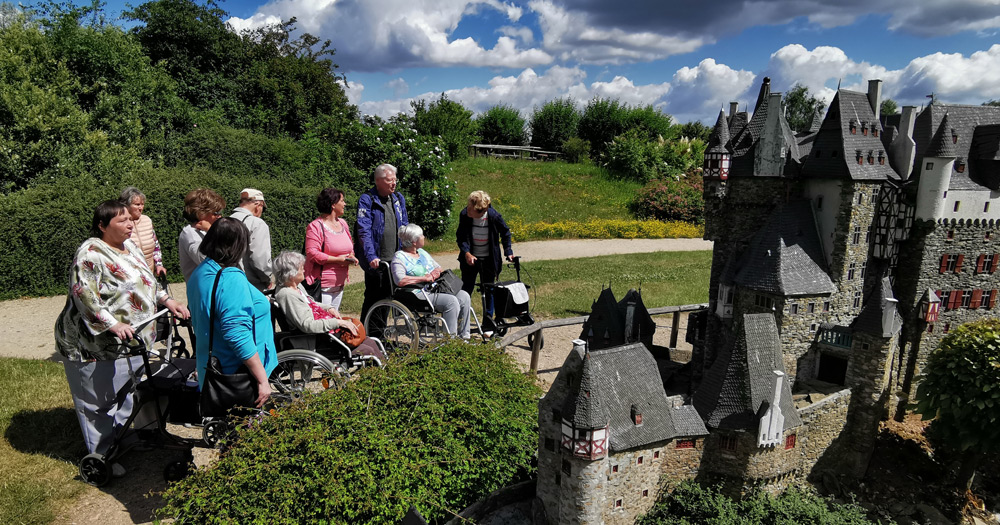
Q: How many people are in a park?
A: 10